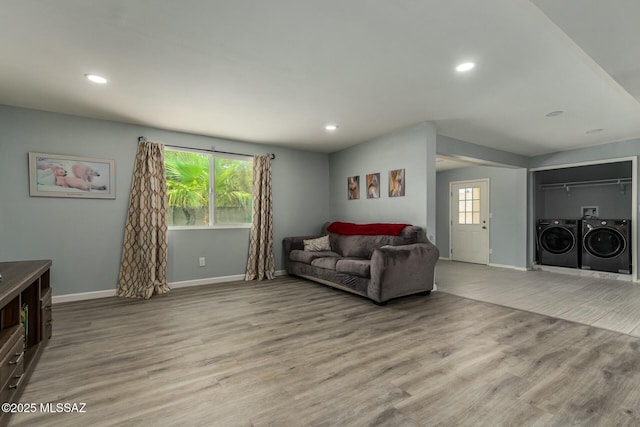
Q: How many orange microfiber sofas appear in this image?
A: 0